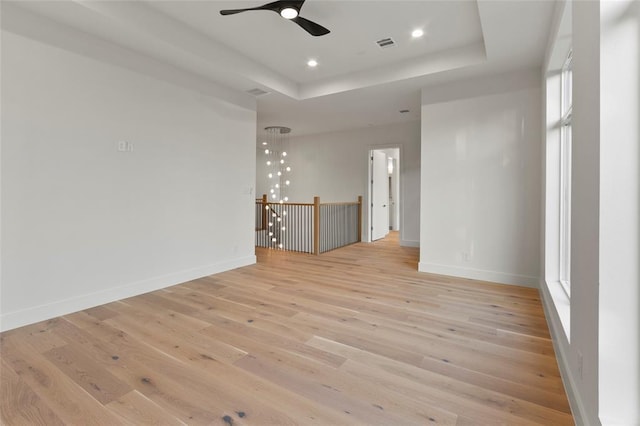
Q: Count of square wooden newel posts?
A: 3